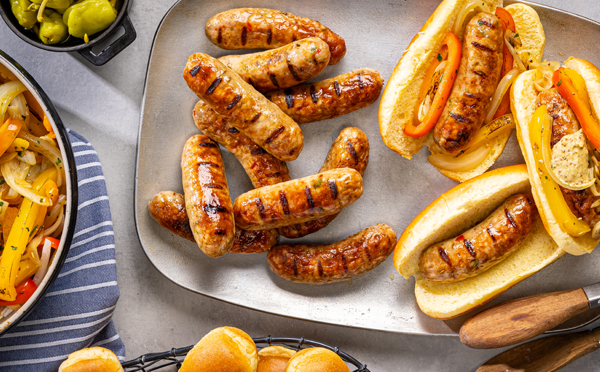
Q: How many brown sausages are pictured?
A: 13